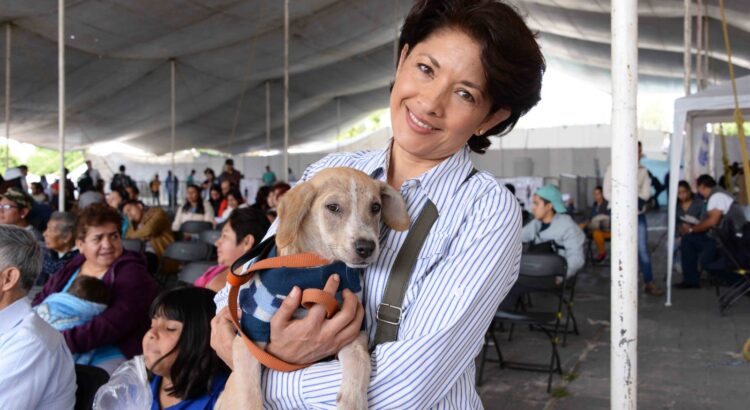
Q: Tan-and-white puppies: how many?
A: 1